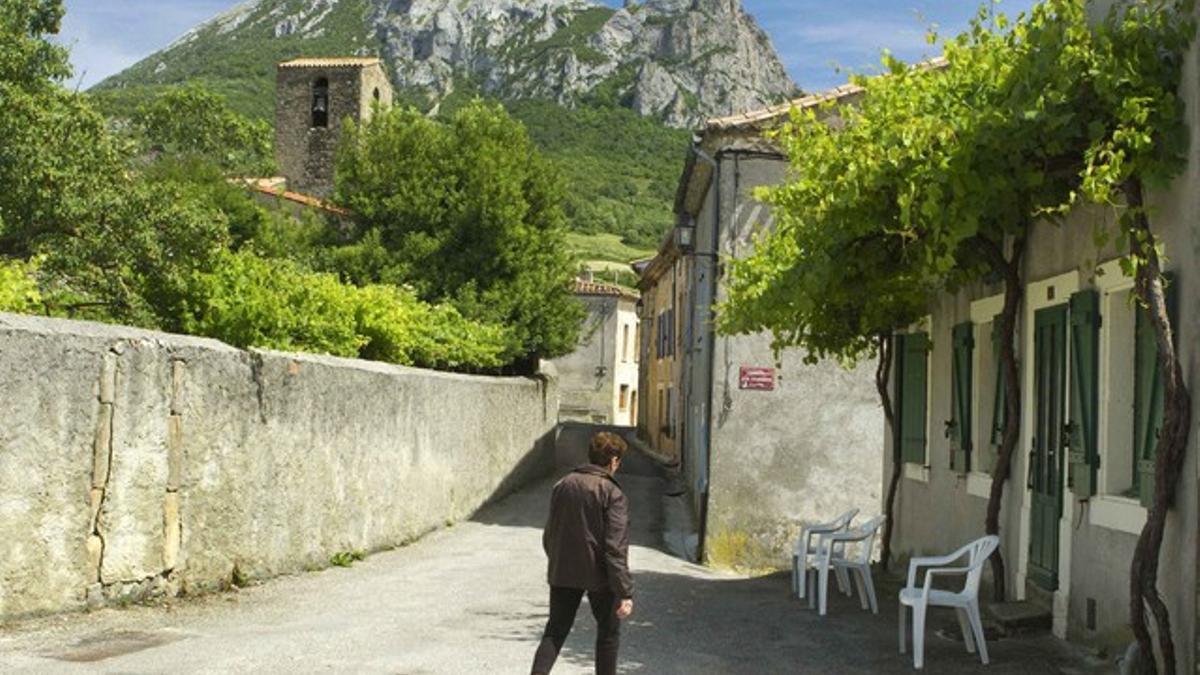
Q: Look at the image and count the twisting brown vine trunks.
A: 3